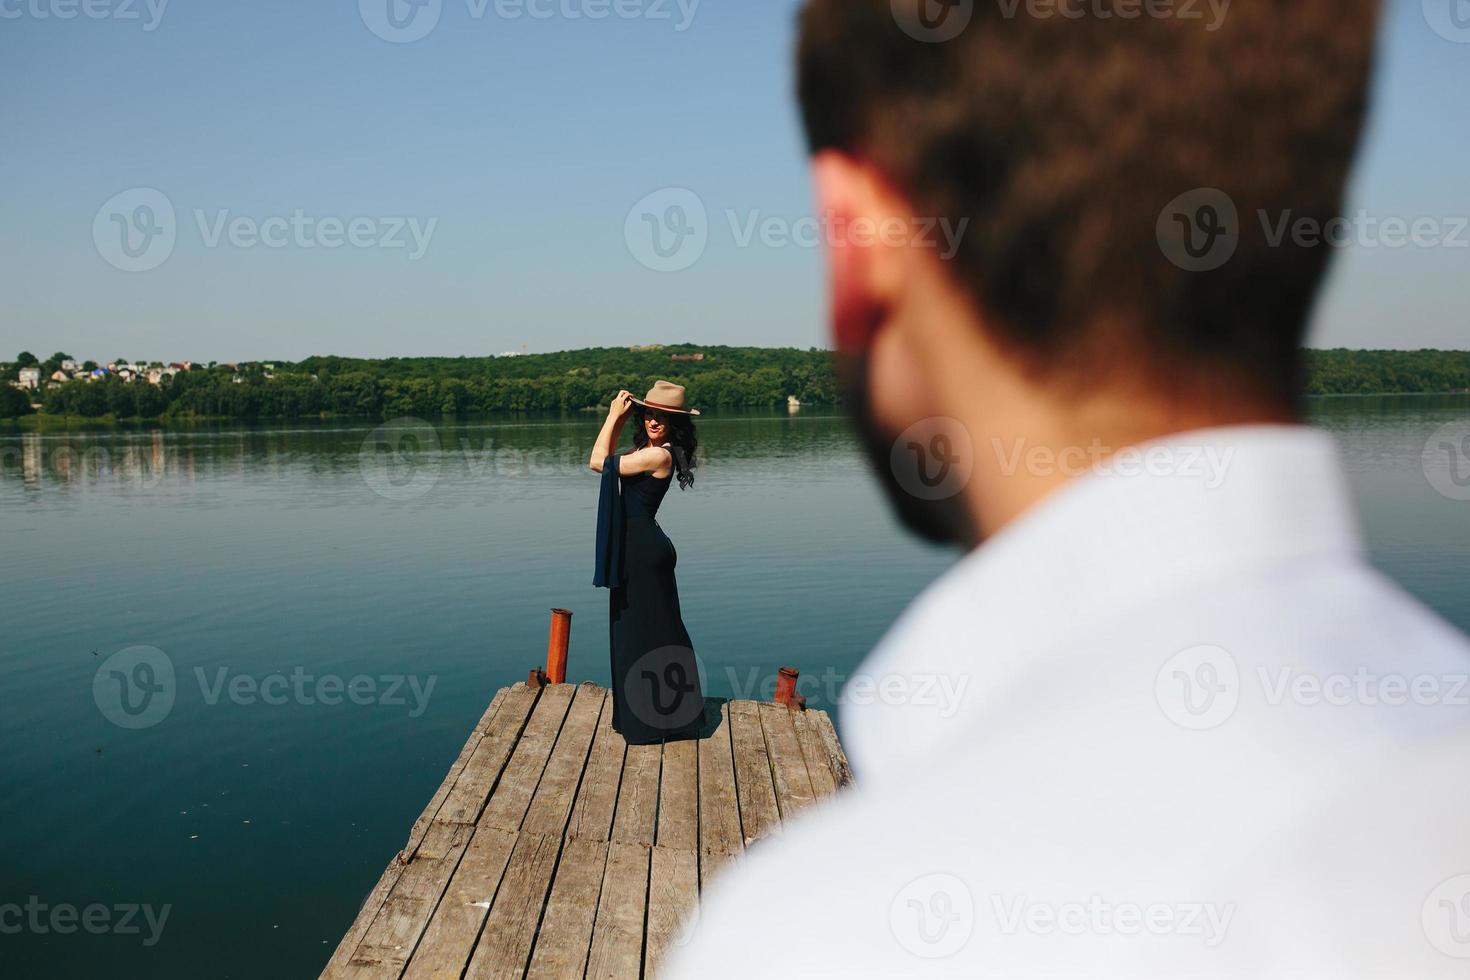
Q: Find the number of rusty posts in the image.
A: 2